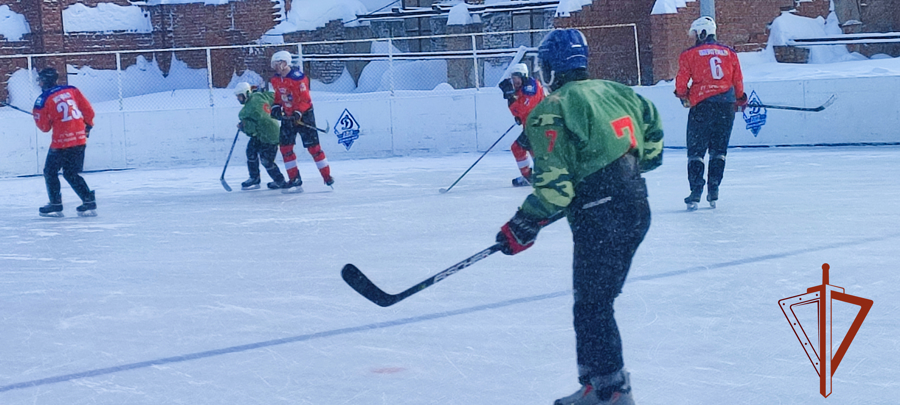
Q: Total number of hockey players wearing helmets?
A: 6